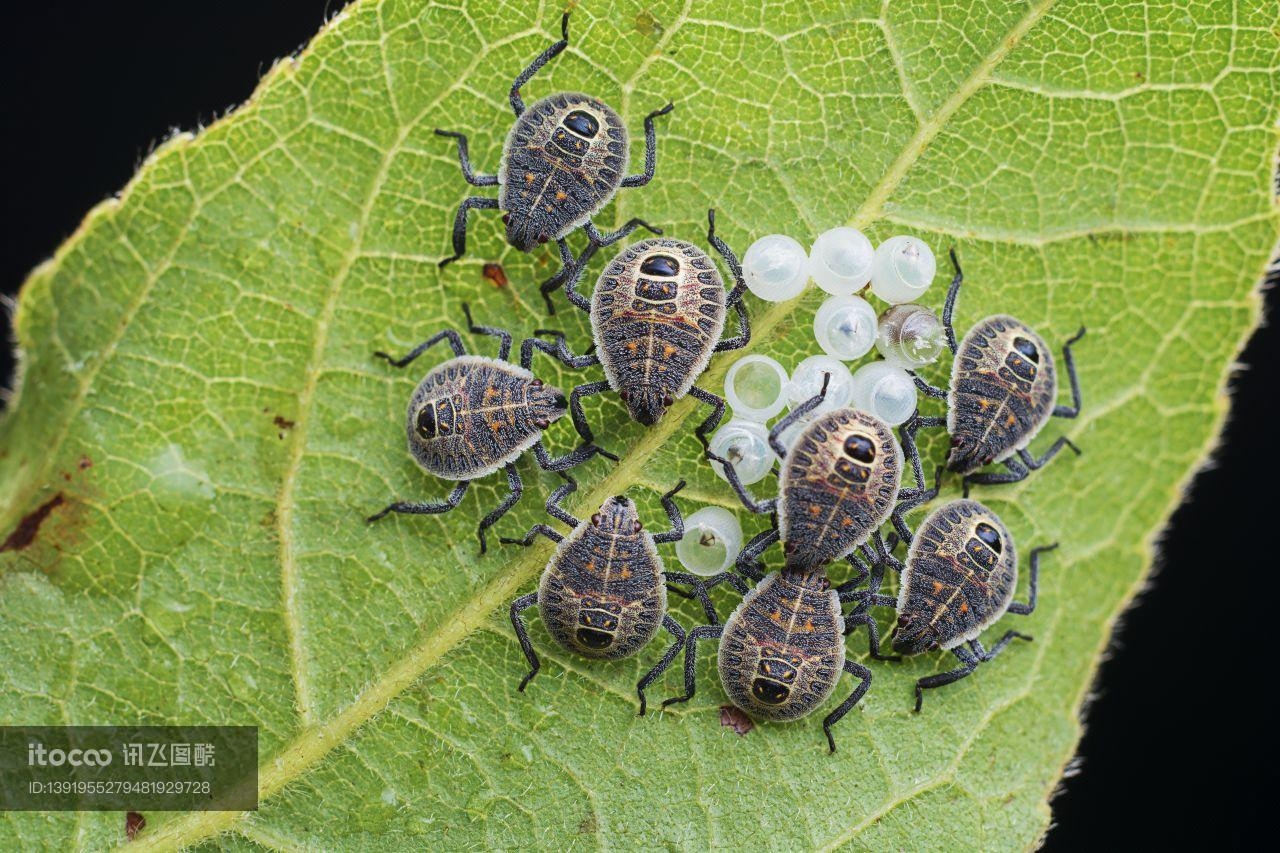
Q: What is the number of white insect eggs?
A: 11